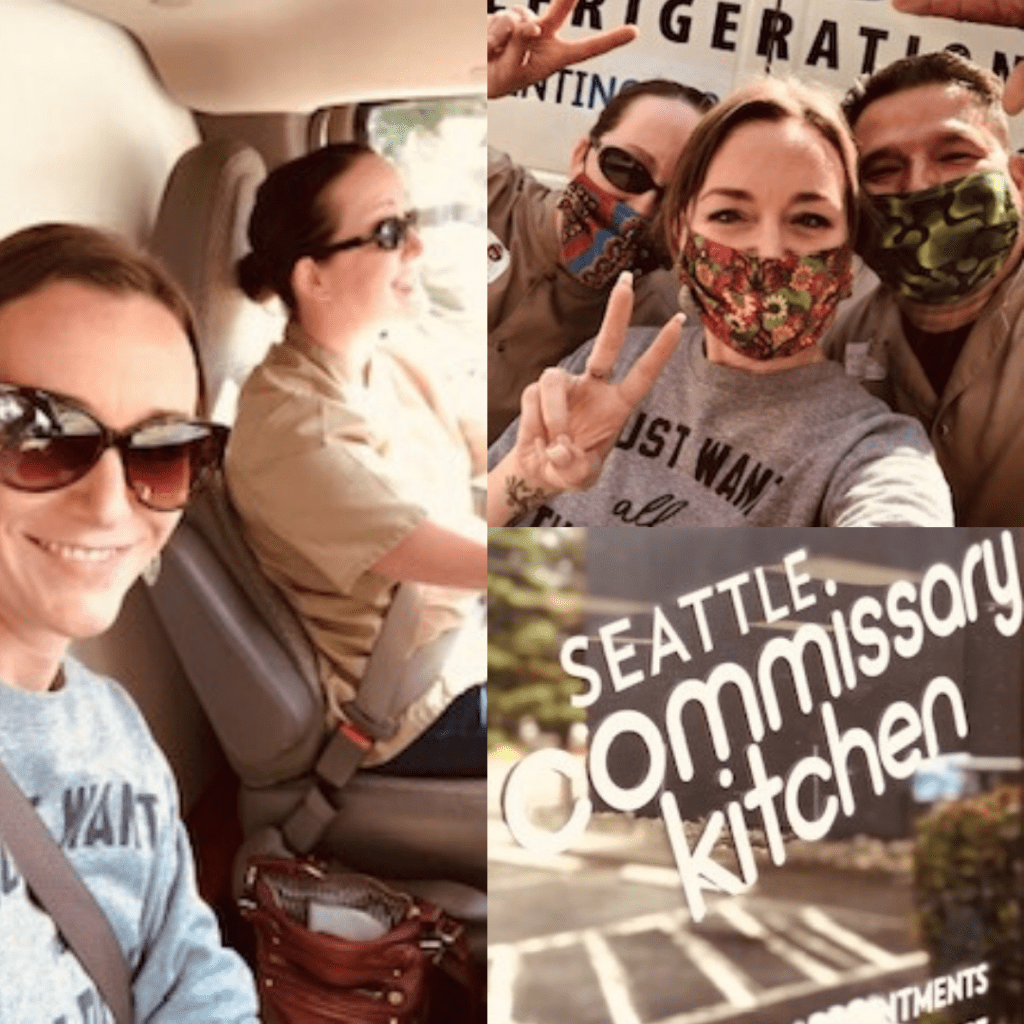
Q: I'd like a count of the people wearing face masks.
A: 3